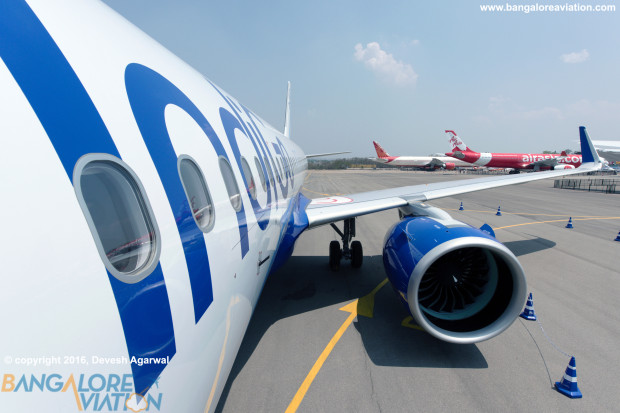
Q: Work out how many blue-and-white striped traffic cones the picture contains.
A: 6